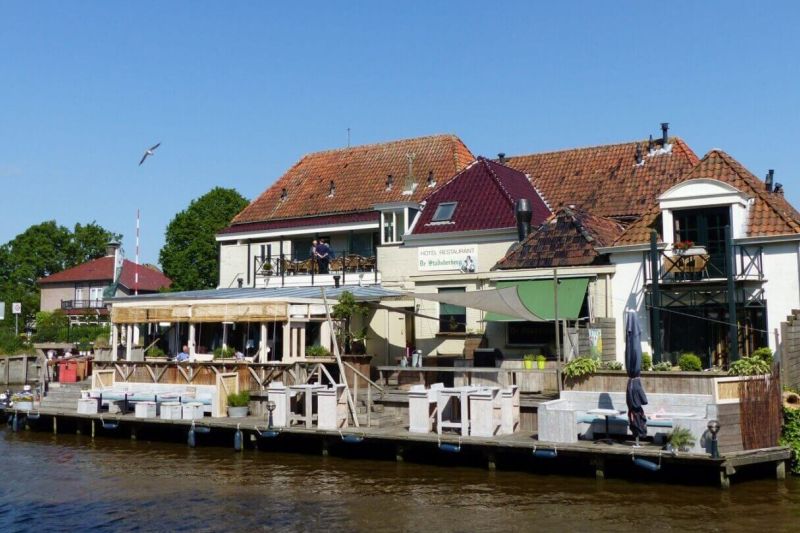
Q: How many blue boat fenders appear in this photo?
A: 11